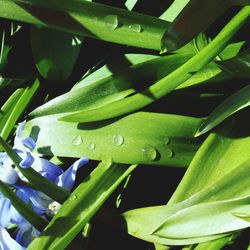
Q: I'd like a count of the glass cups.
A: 0